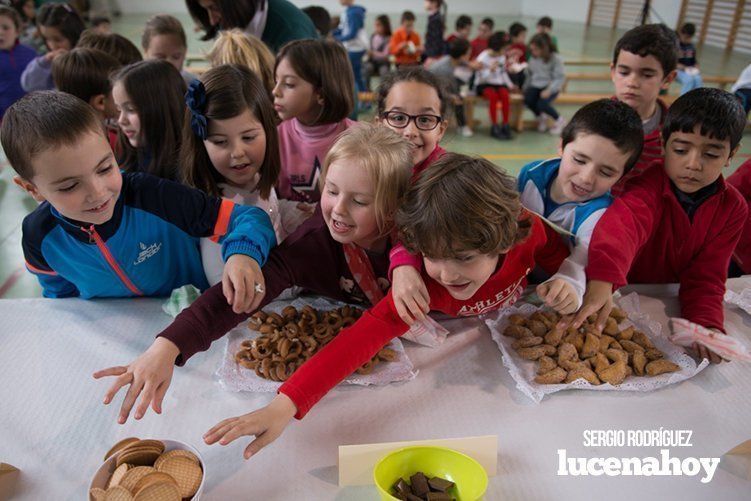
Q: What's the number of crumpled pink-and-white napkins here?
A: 2